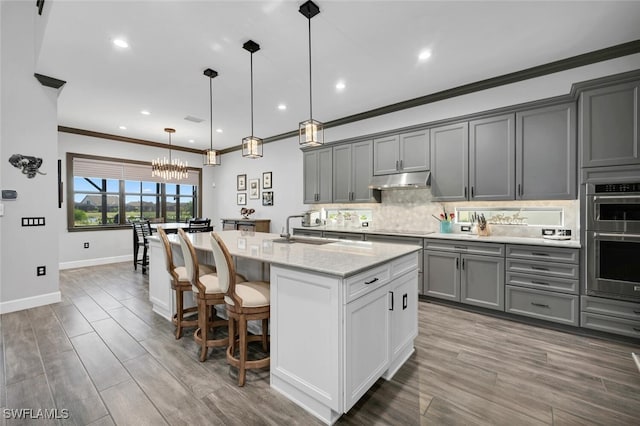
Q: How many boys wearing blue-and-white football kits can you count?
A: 0